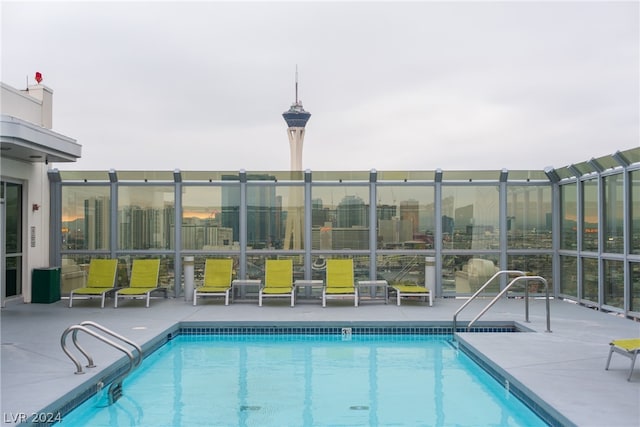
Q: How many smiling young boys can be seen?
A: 0